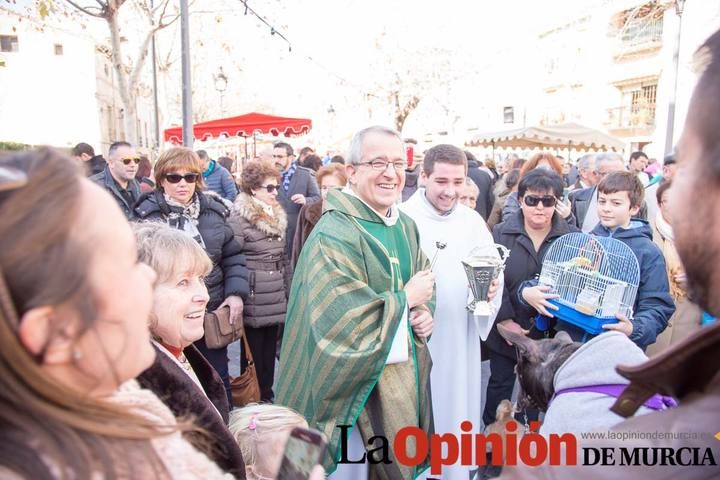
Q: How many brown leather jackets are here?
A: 1